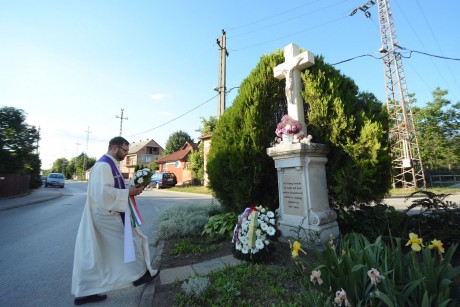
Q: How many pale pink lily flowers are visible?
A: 3